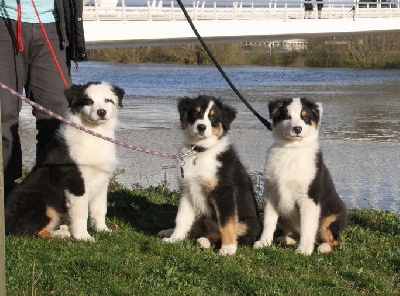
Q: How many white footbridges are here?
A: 1